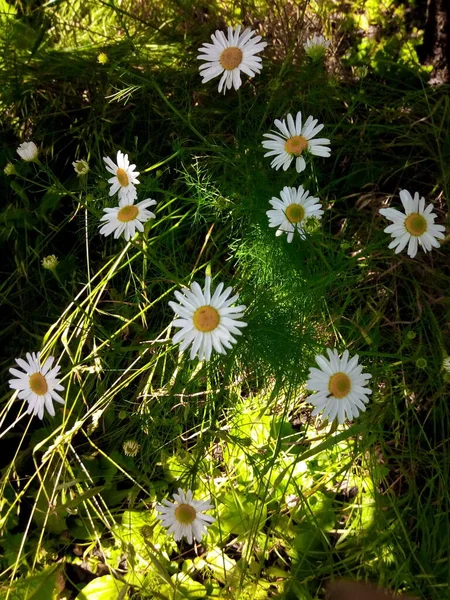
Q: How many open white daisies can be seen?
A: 10